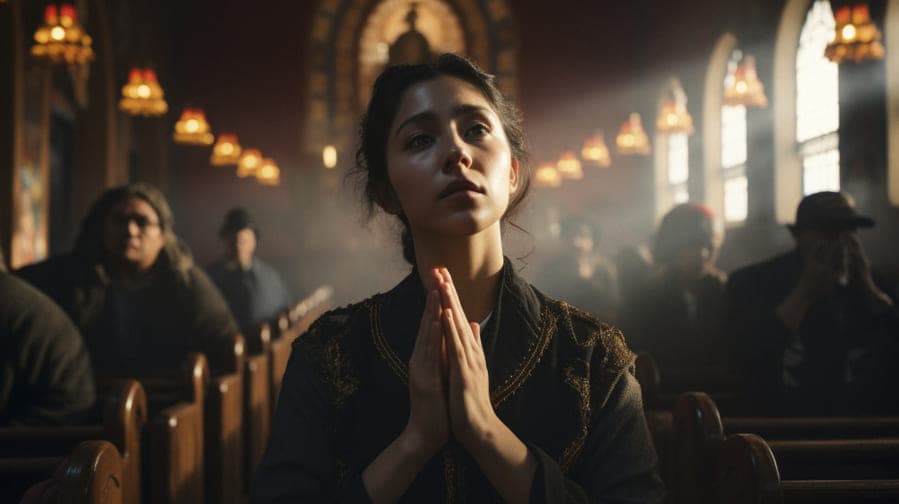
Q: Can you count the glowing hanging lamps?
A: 13